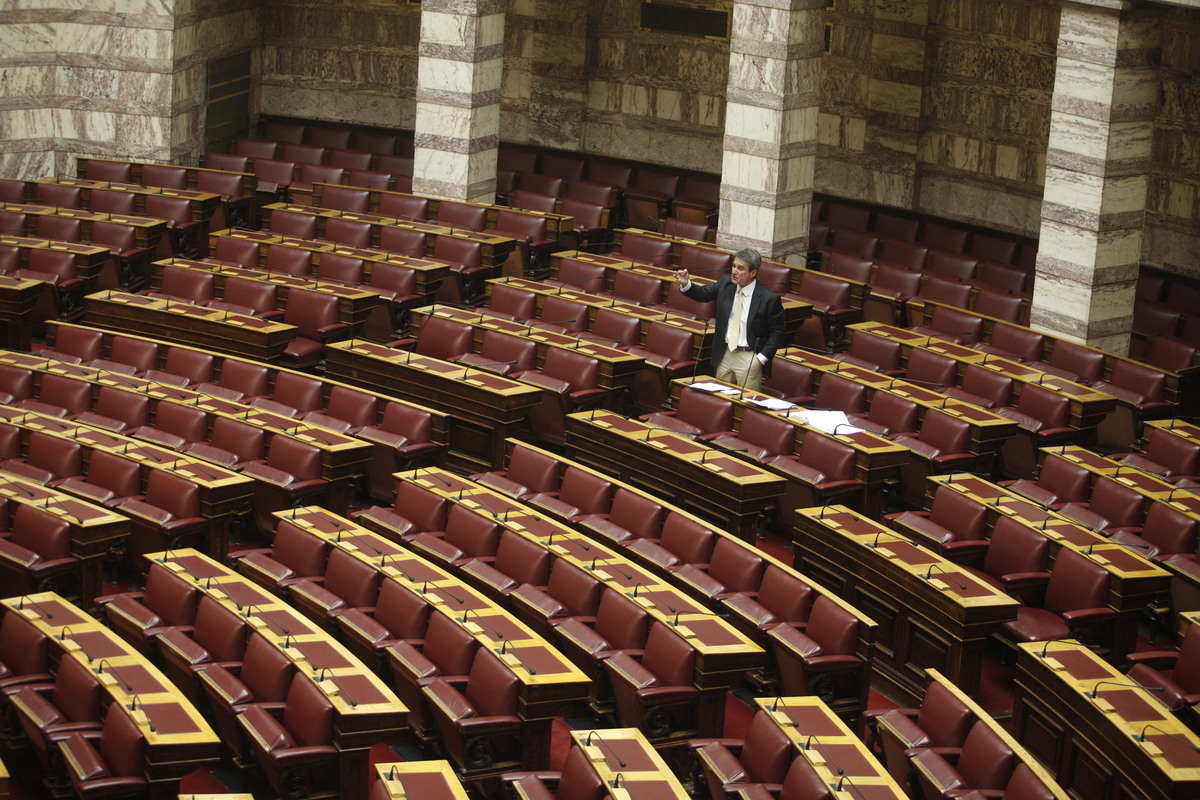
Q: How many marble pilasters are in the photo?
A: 3